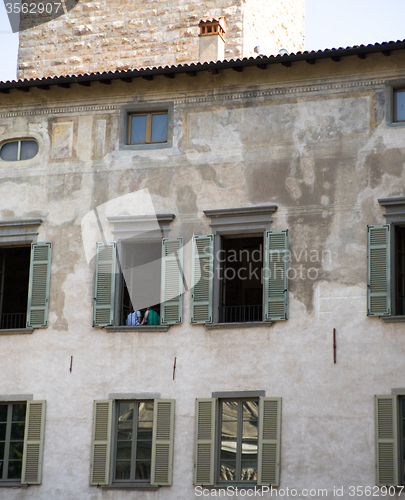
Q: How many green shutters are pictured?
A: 12